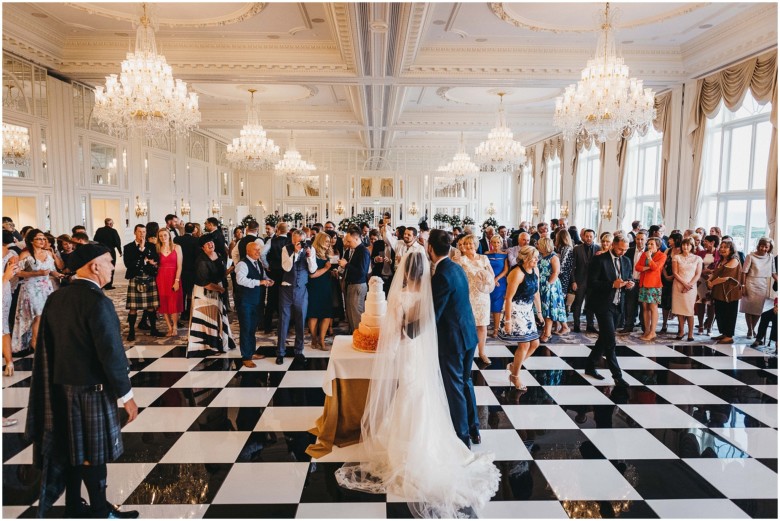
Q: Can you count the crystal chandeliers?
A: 6